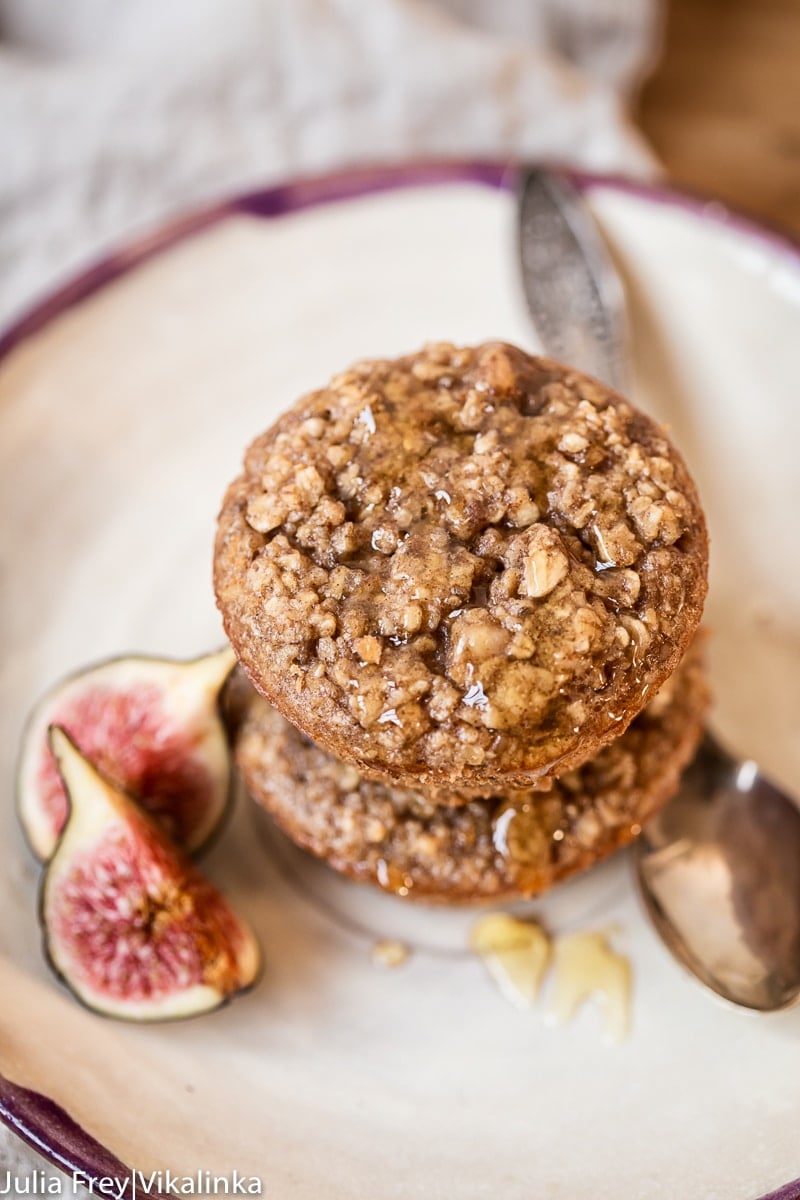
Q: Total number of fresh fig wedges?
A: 2